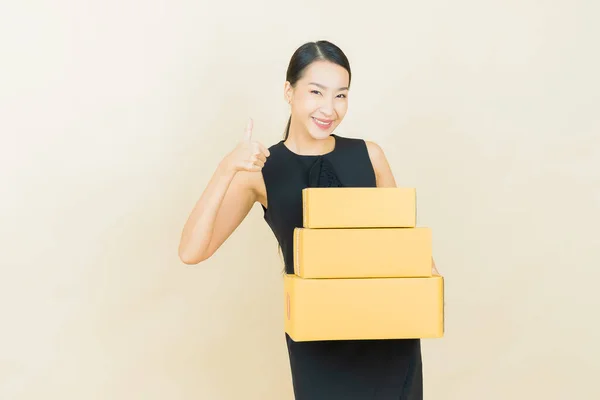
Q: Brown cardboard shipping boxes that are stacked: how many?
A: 3